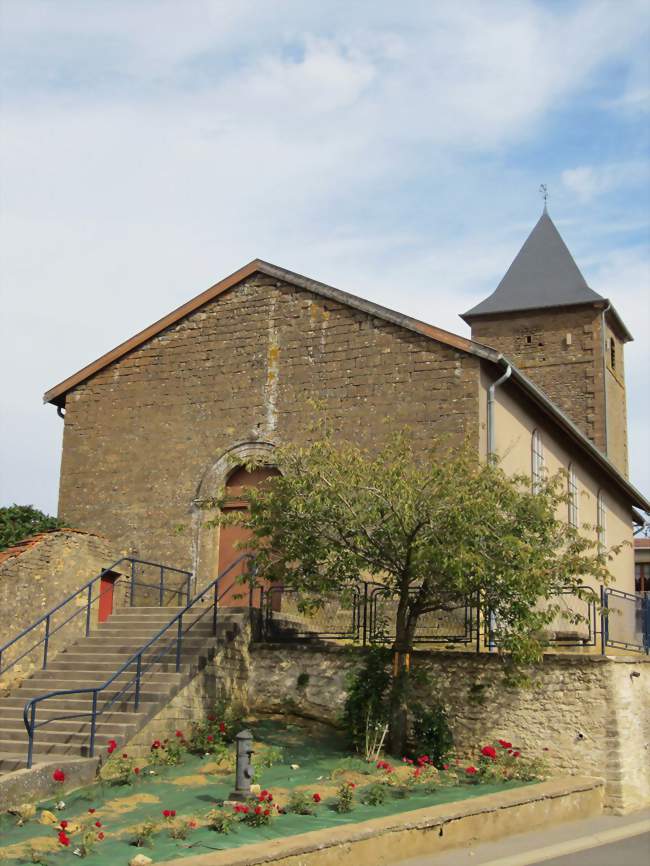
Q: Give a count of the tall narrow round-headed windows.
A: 3